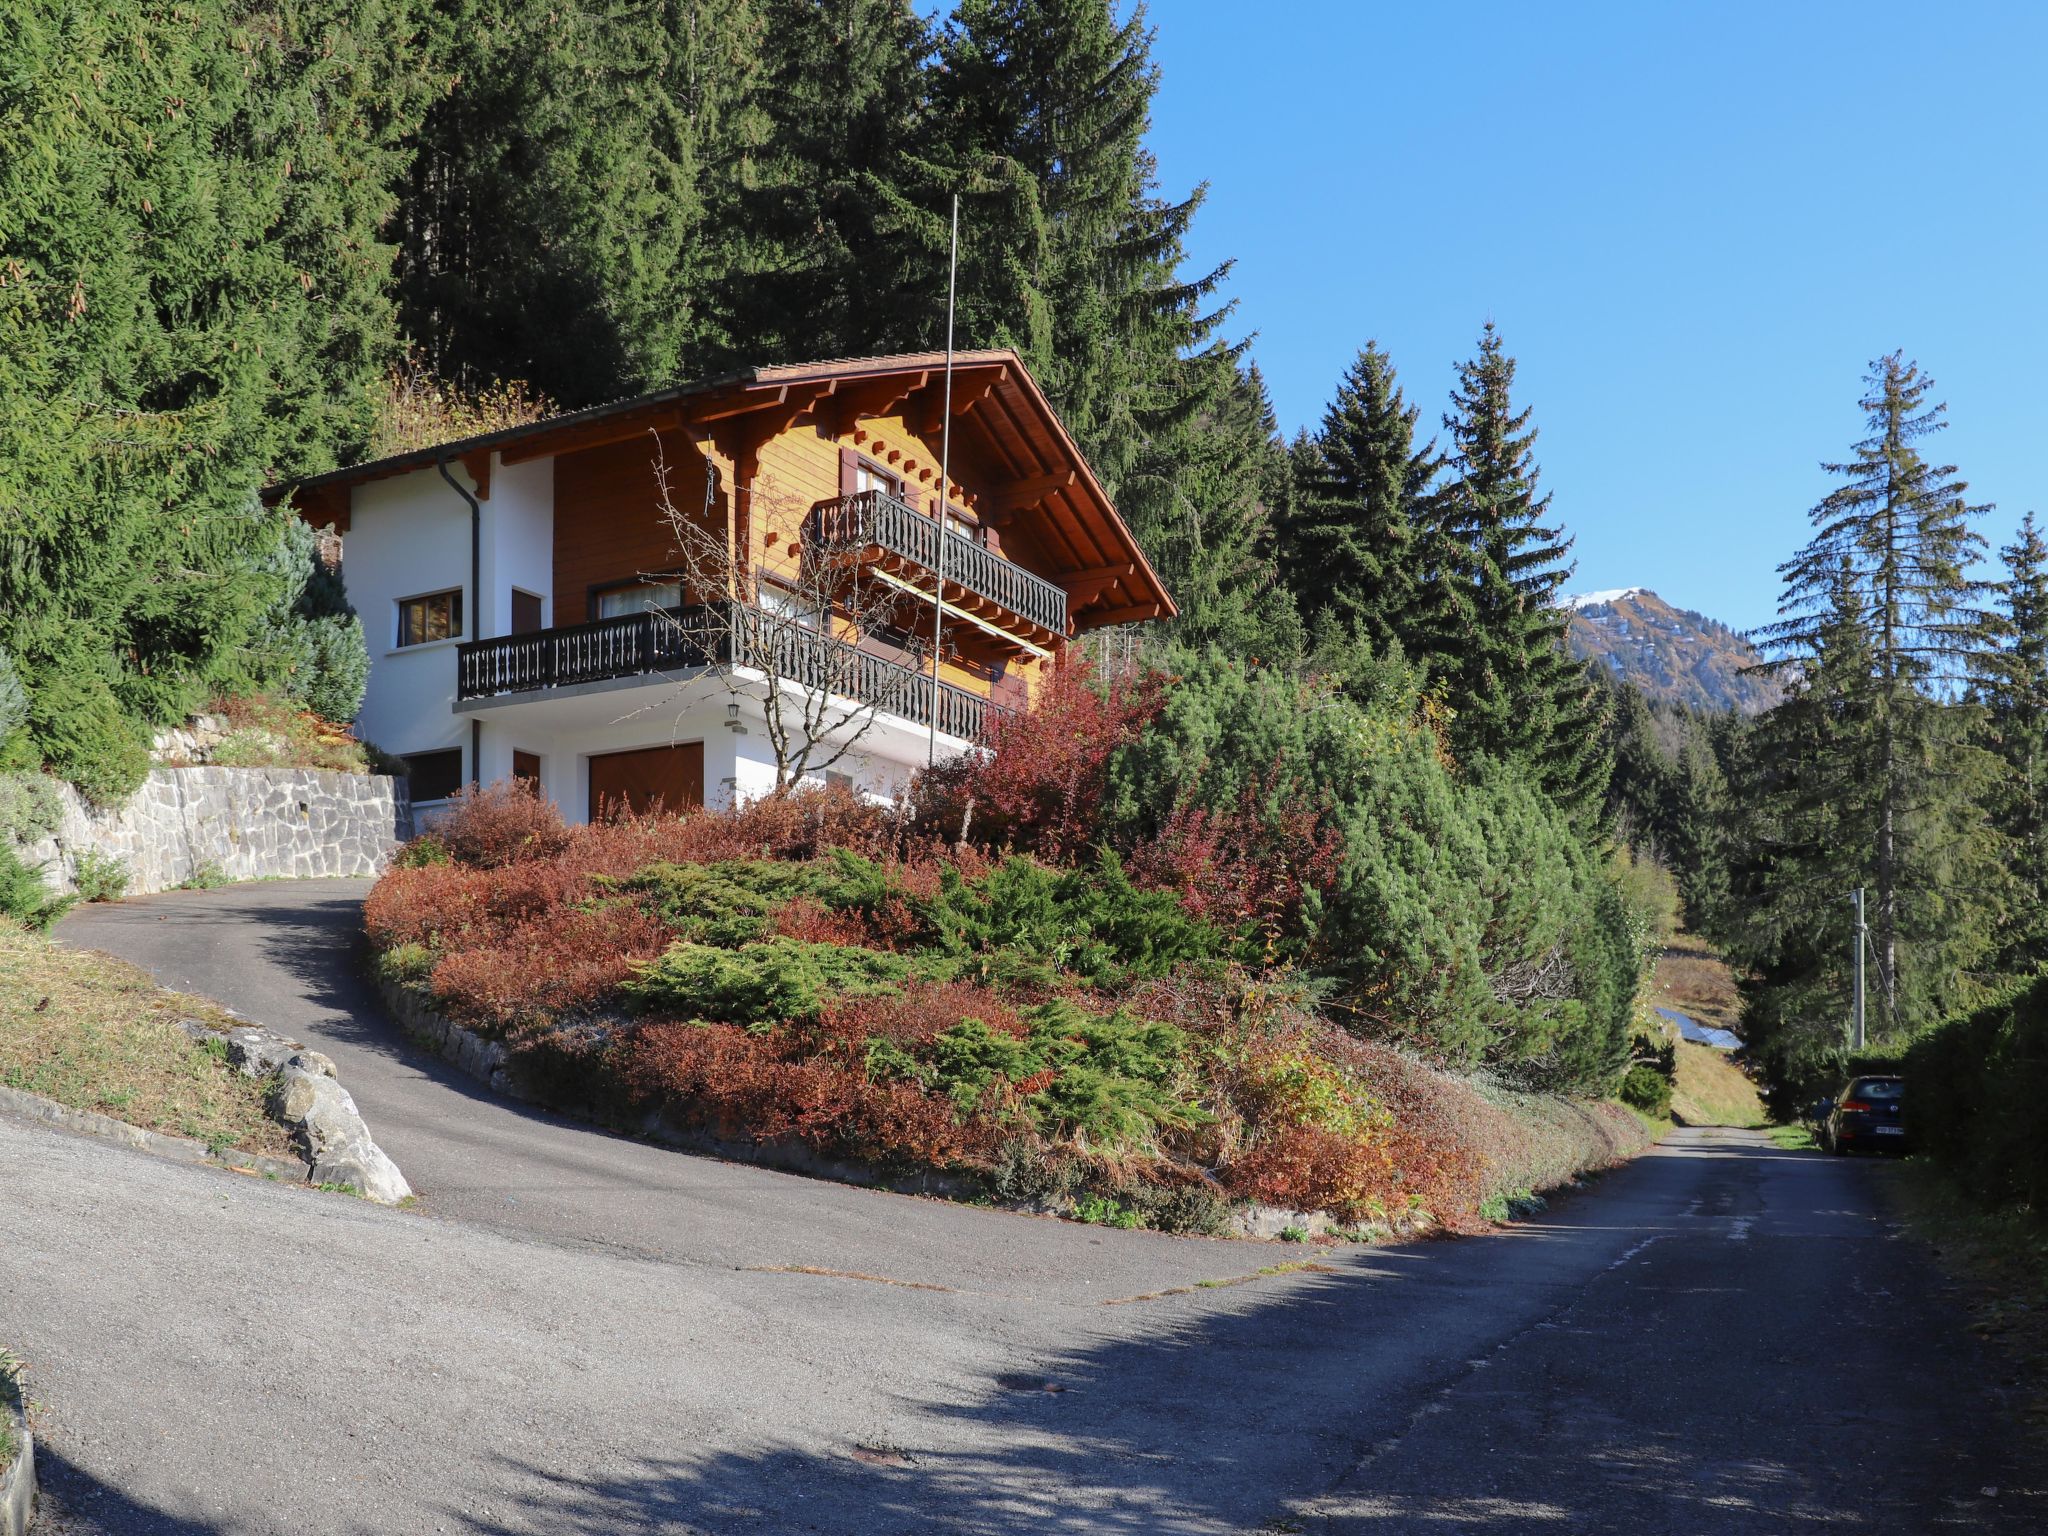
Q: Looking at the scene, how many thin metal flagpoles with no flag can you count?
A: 1